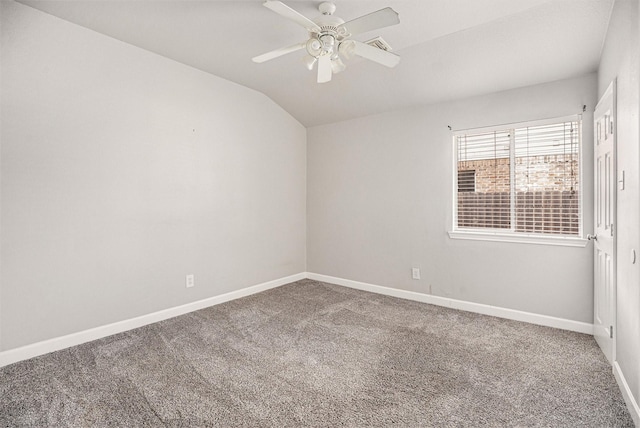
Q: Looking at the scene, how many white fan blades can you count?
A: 5